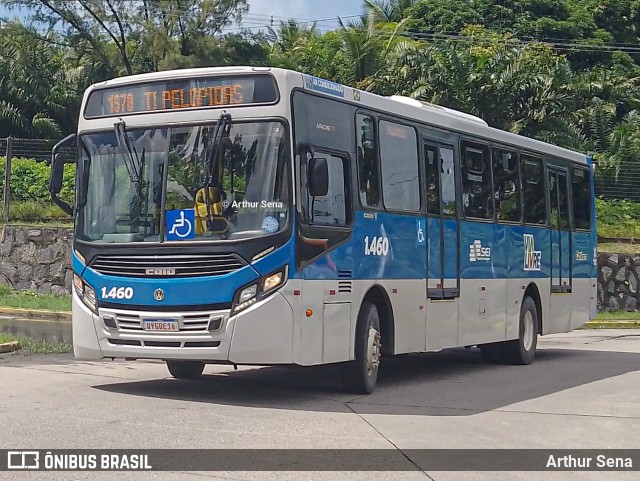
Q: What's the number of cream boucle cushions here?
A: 0